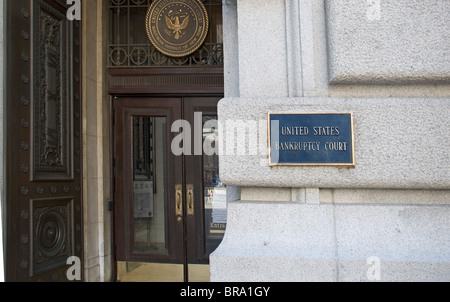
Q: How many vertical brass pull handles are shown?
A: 2